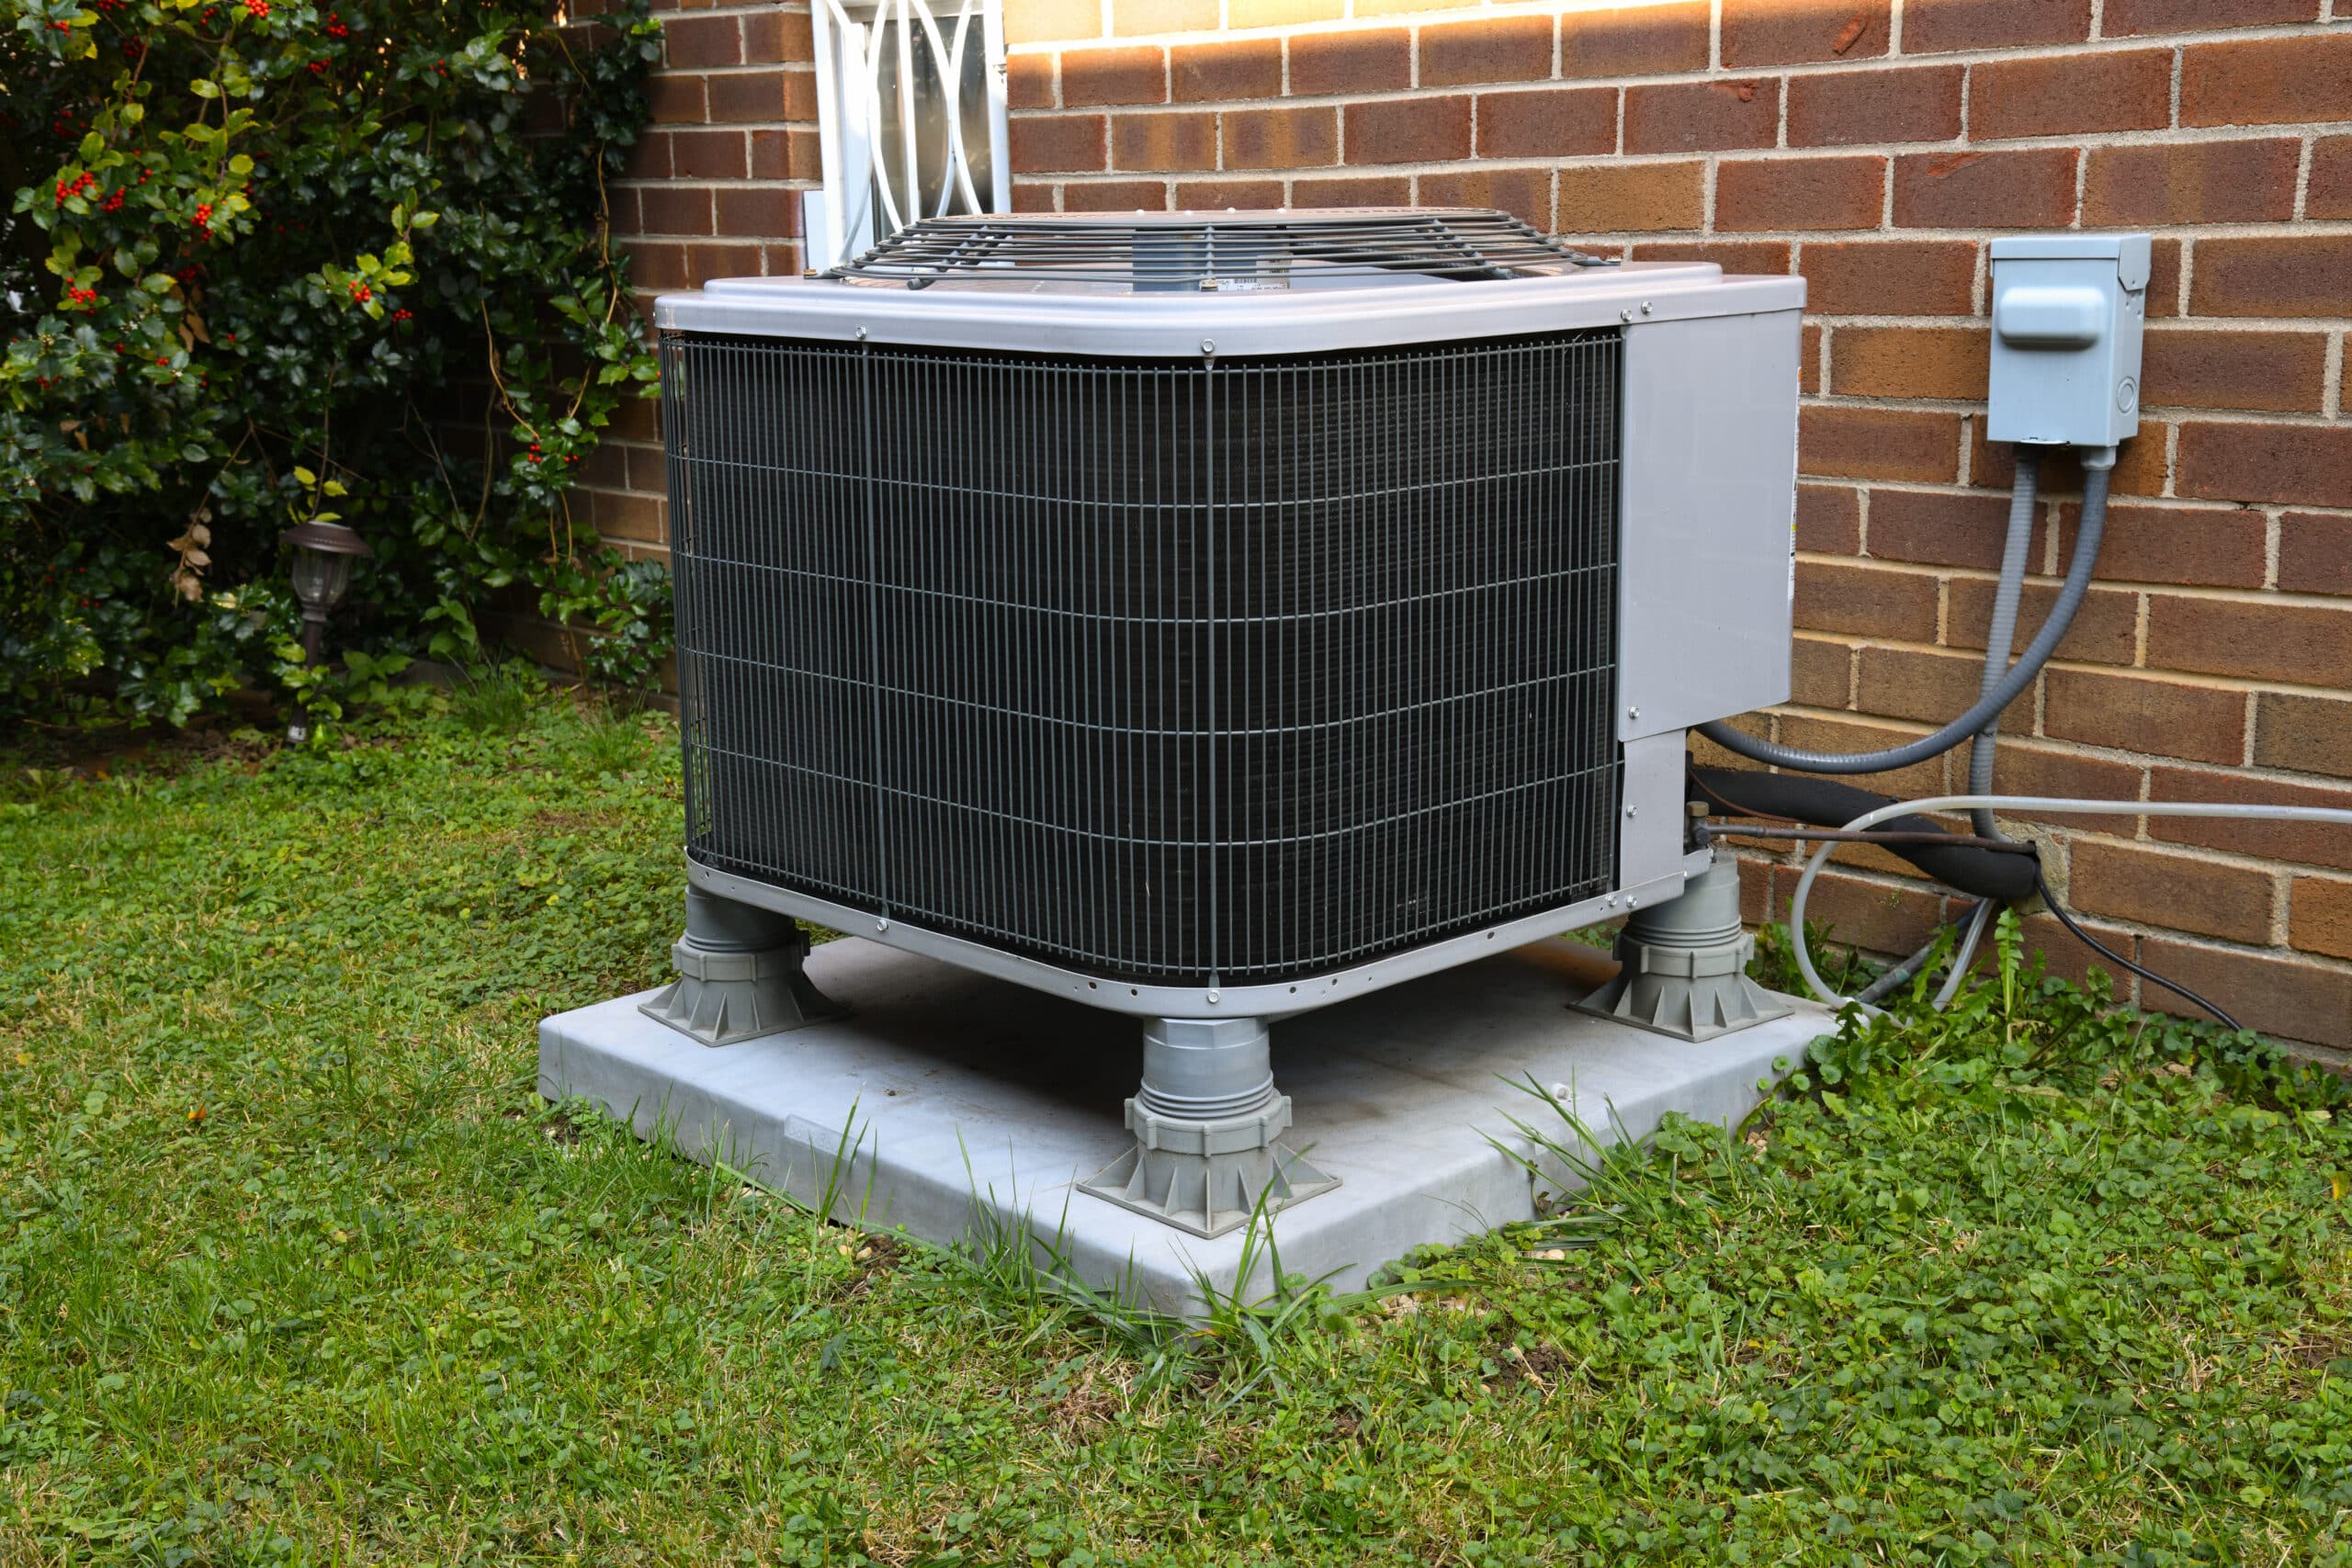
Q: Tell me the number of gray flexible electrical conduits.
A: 2